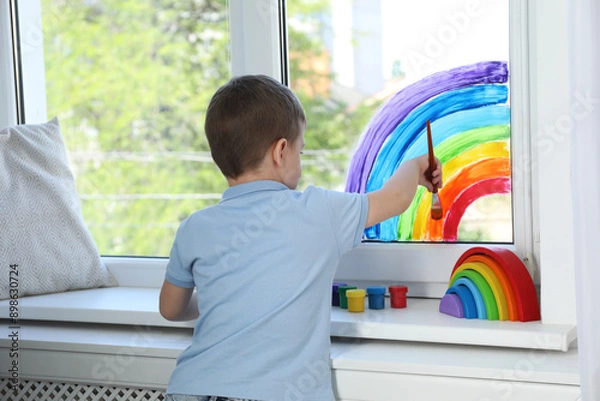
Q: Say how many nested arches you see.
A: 7